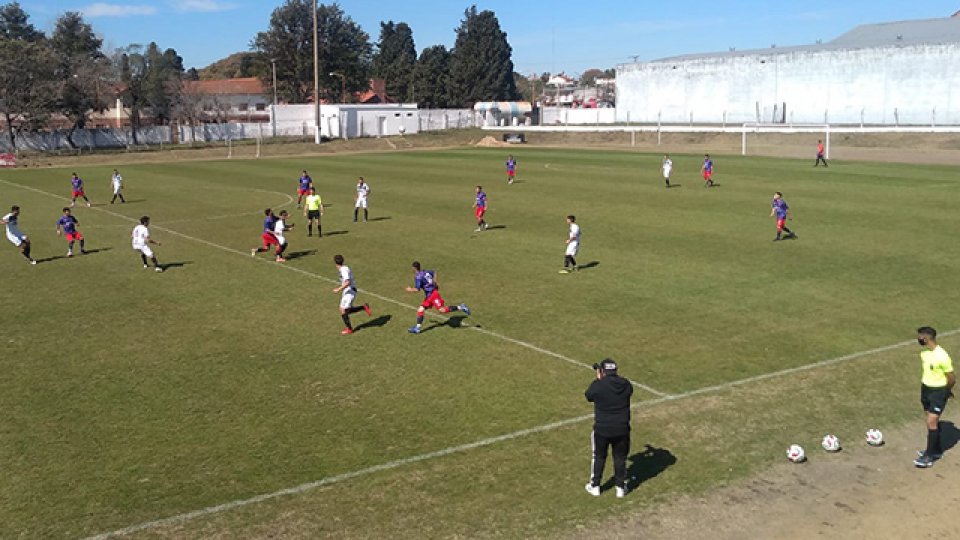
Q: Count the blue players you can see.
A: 9